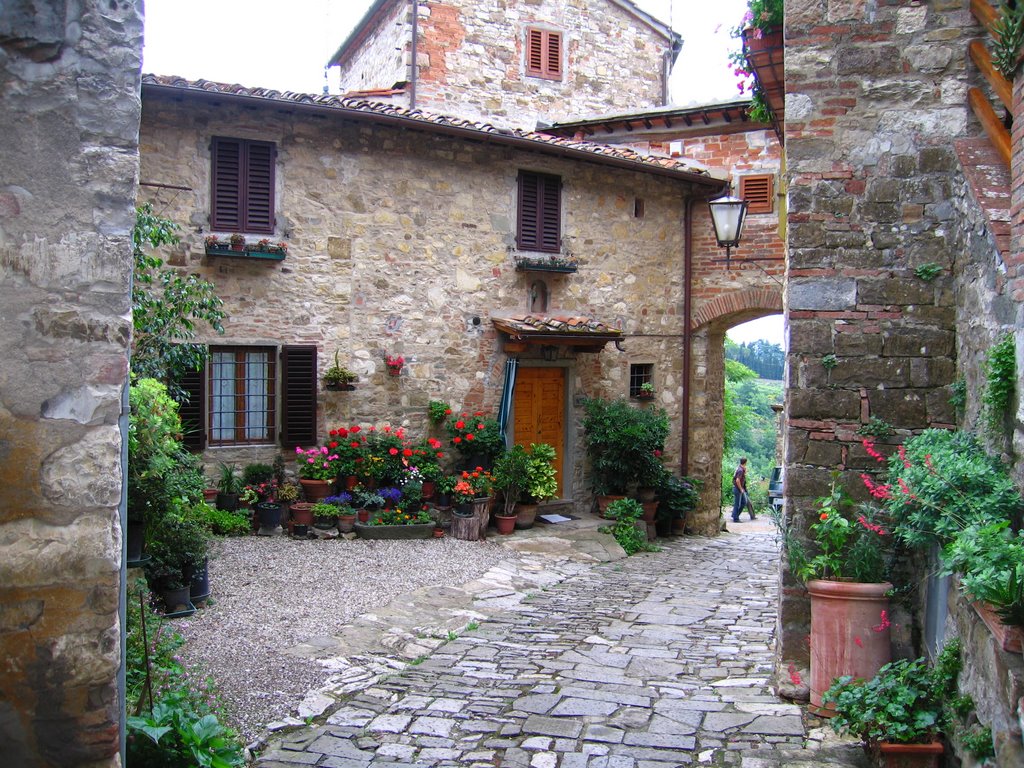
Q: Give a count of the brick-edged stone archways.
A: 1